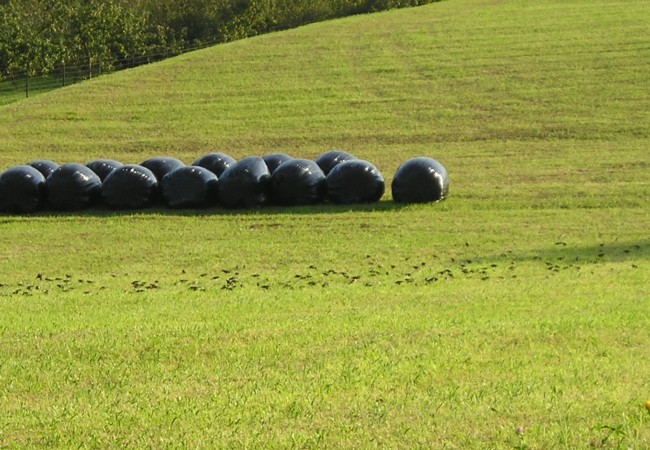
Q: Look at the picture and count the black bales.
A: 14